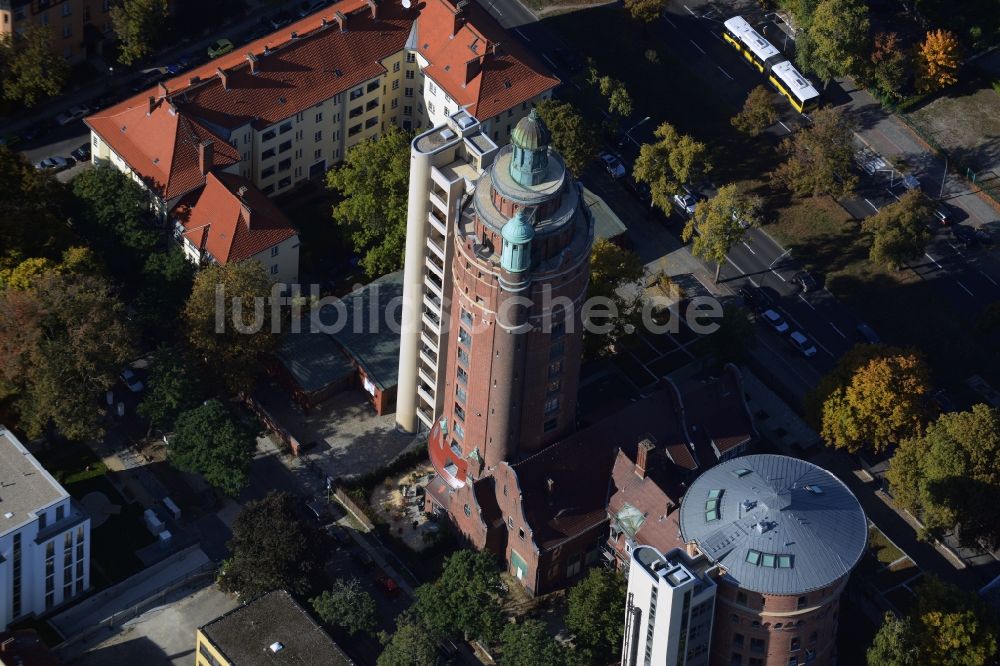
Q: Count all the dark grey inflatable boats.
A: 0